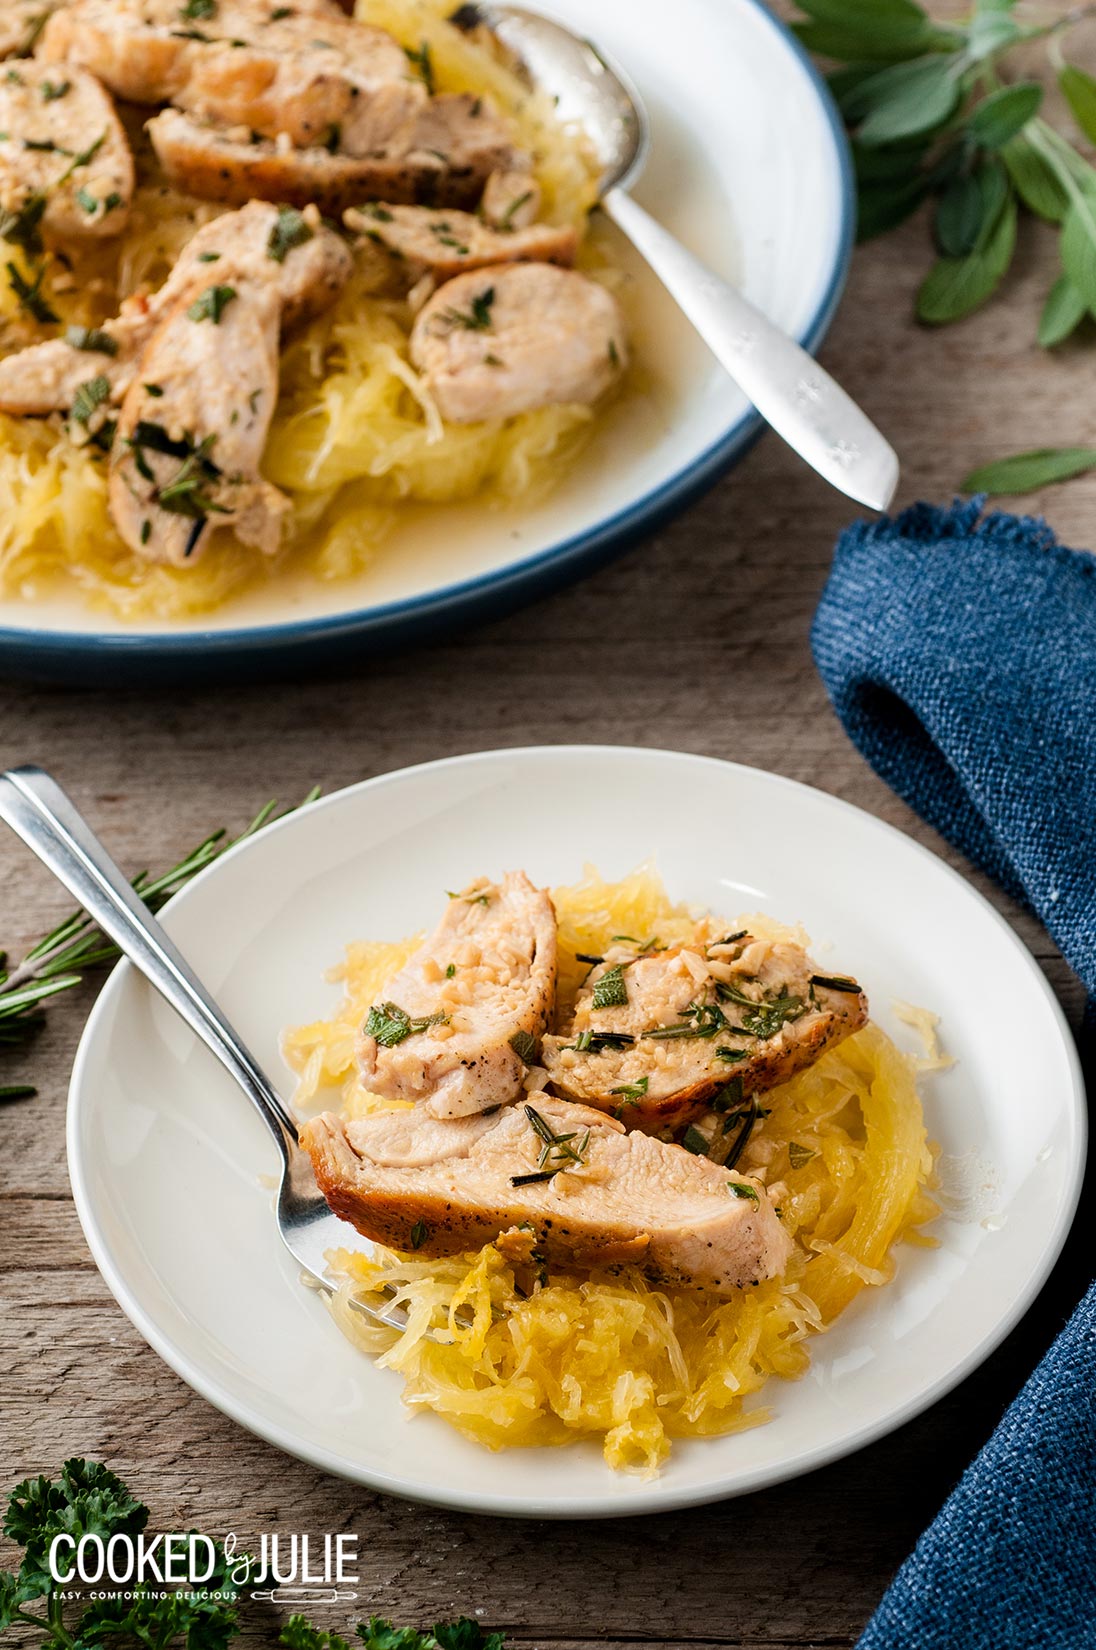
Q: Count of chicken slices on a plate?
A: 3